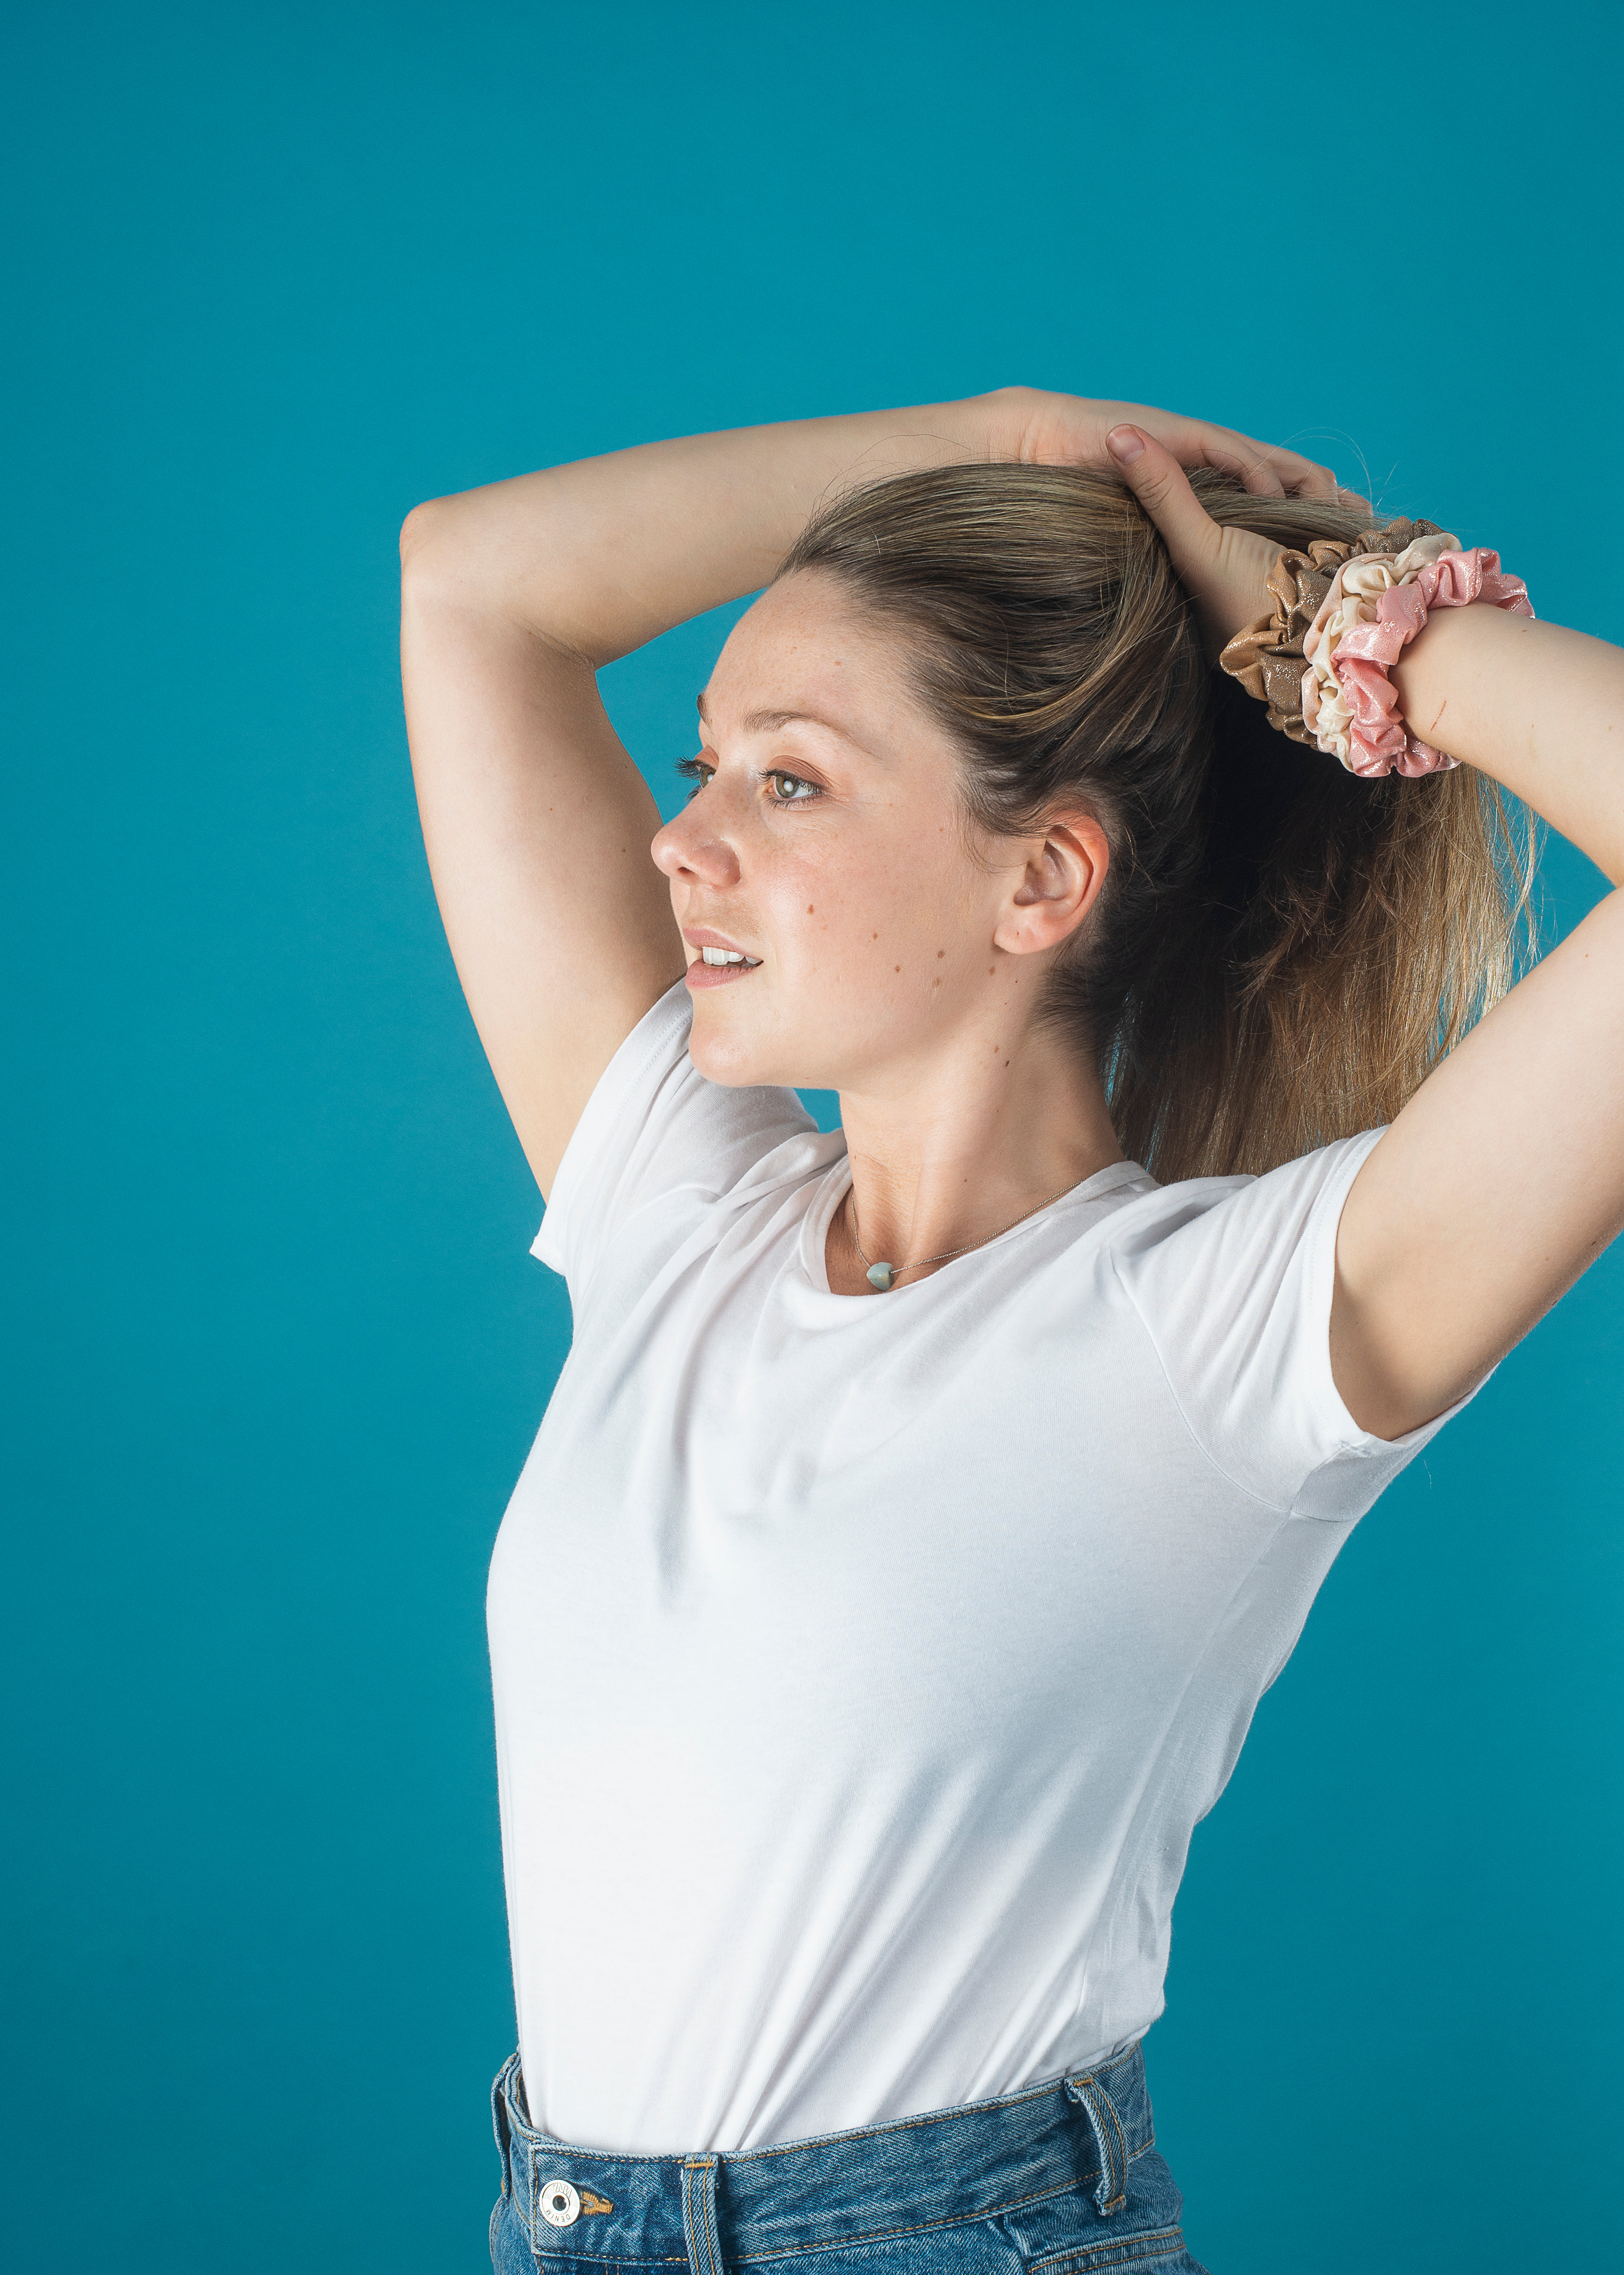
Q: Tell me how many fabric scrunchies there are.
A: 3